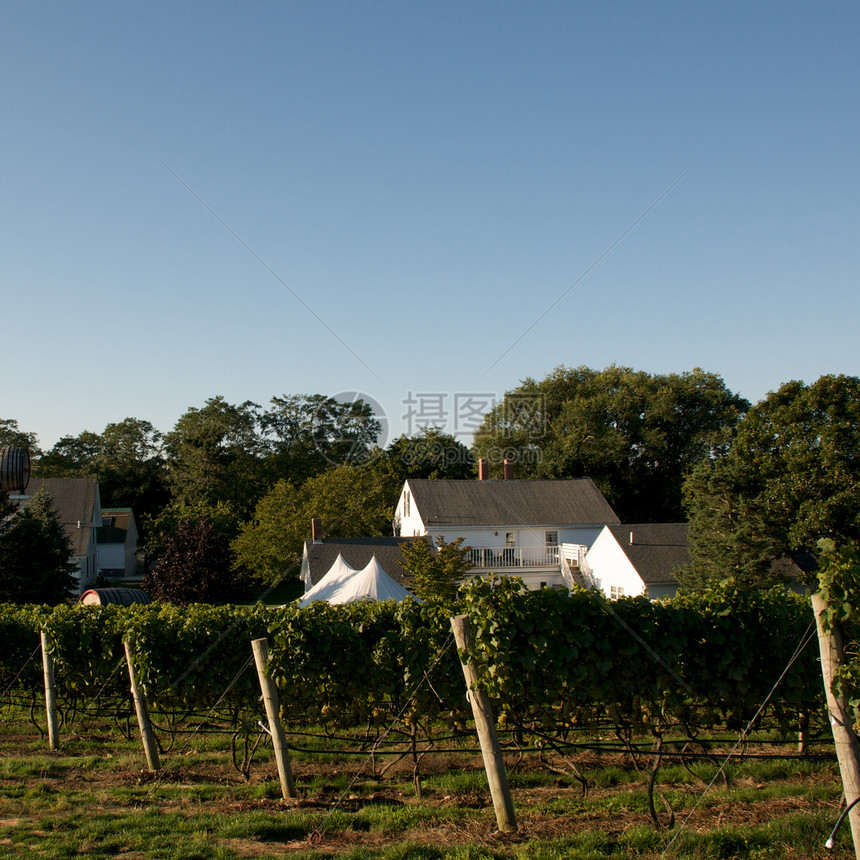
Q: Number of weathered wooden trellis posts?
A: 5